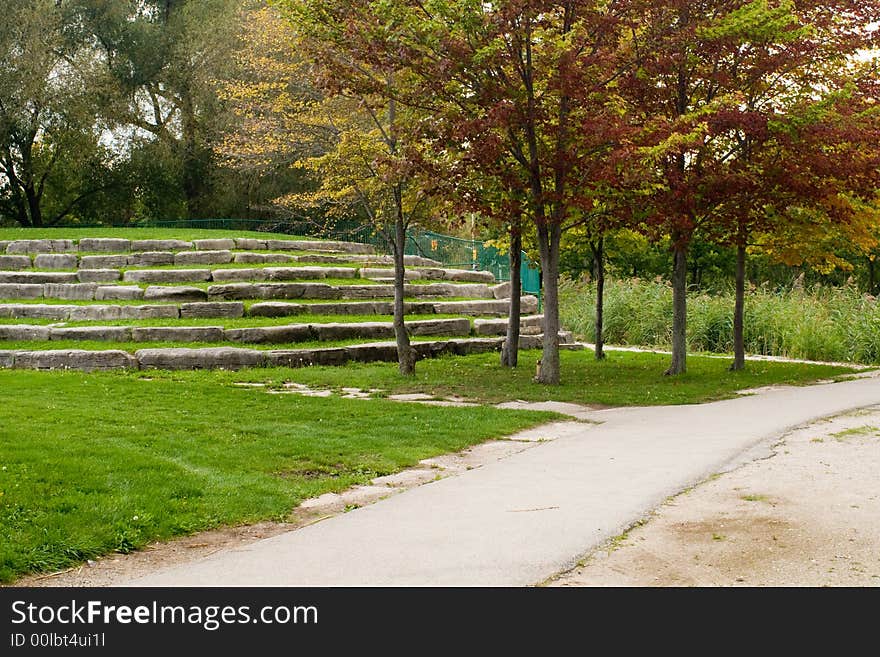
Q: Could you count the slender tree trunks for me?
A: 6